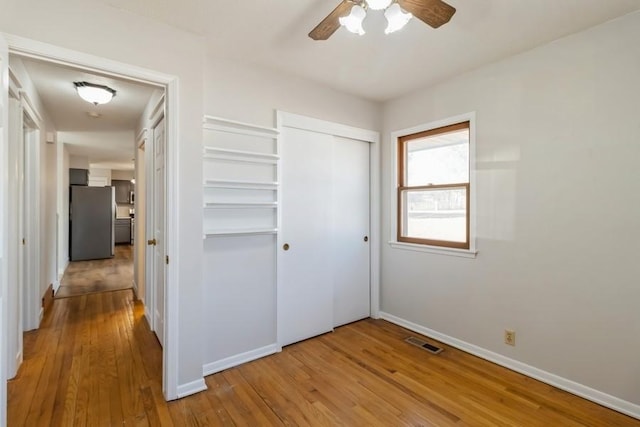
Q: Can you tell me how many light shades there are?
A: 4